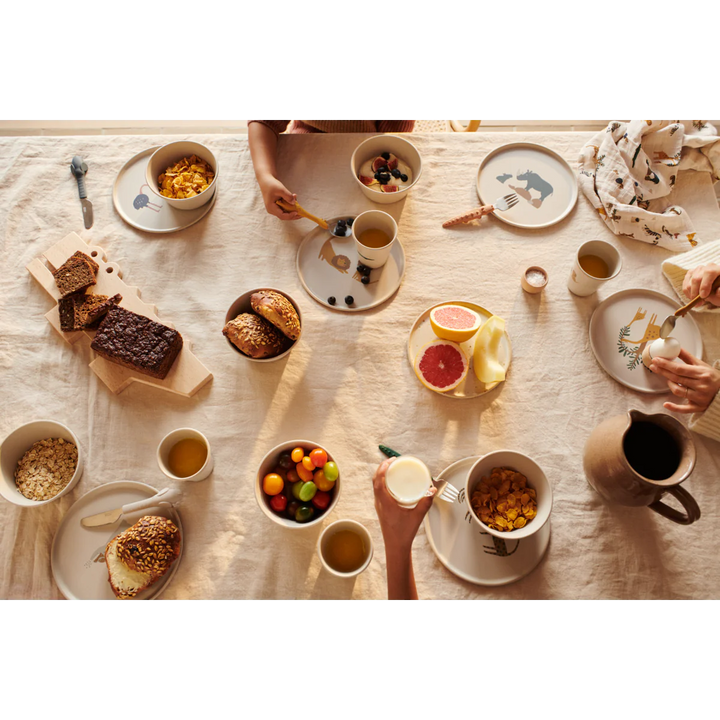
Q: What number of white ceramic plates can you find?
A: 7